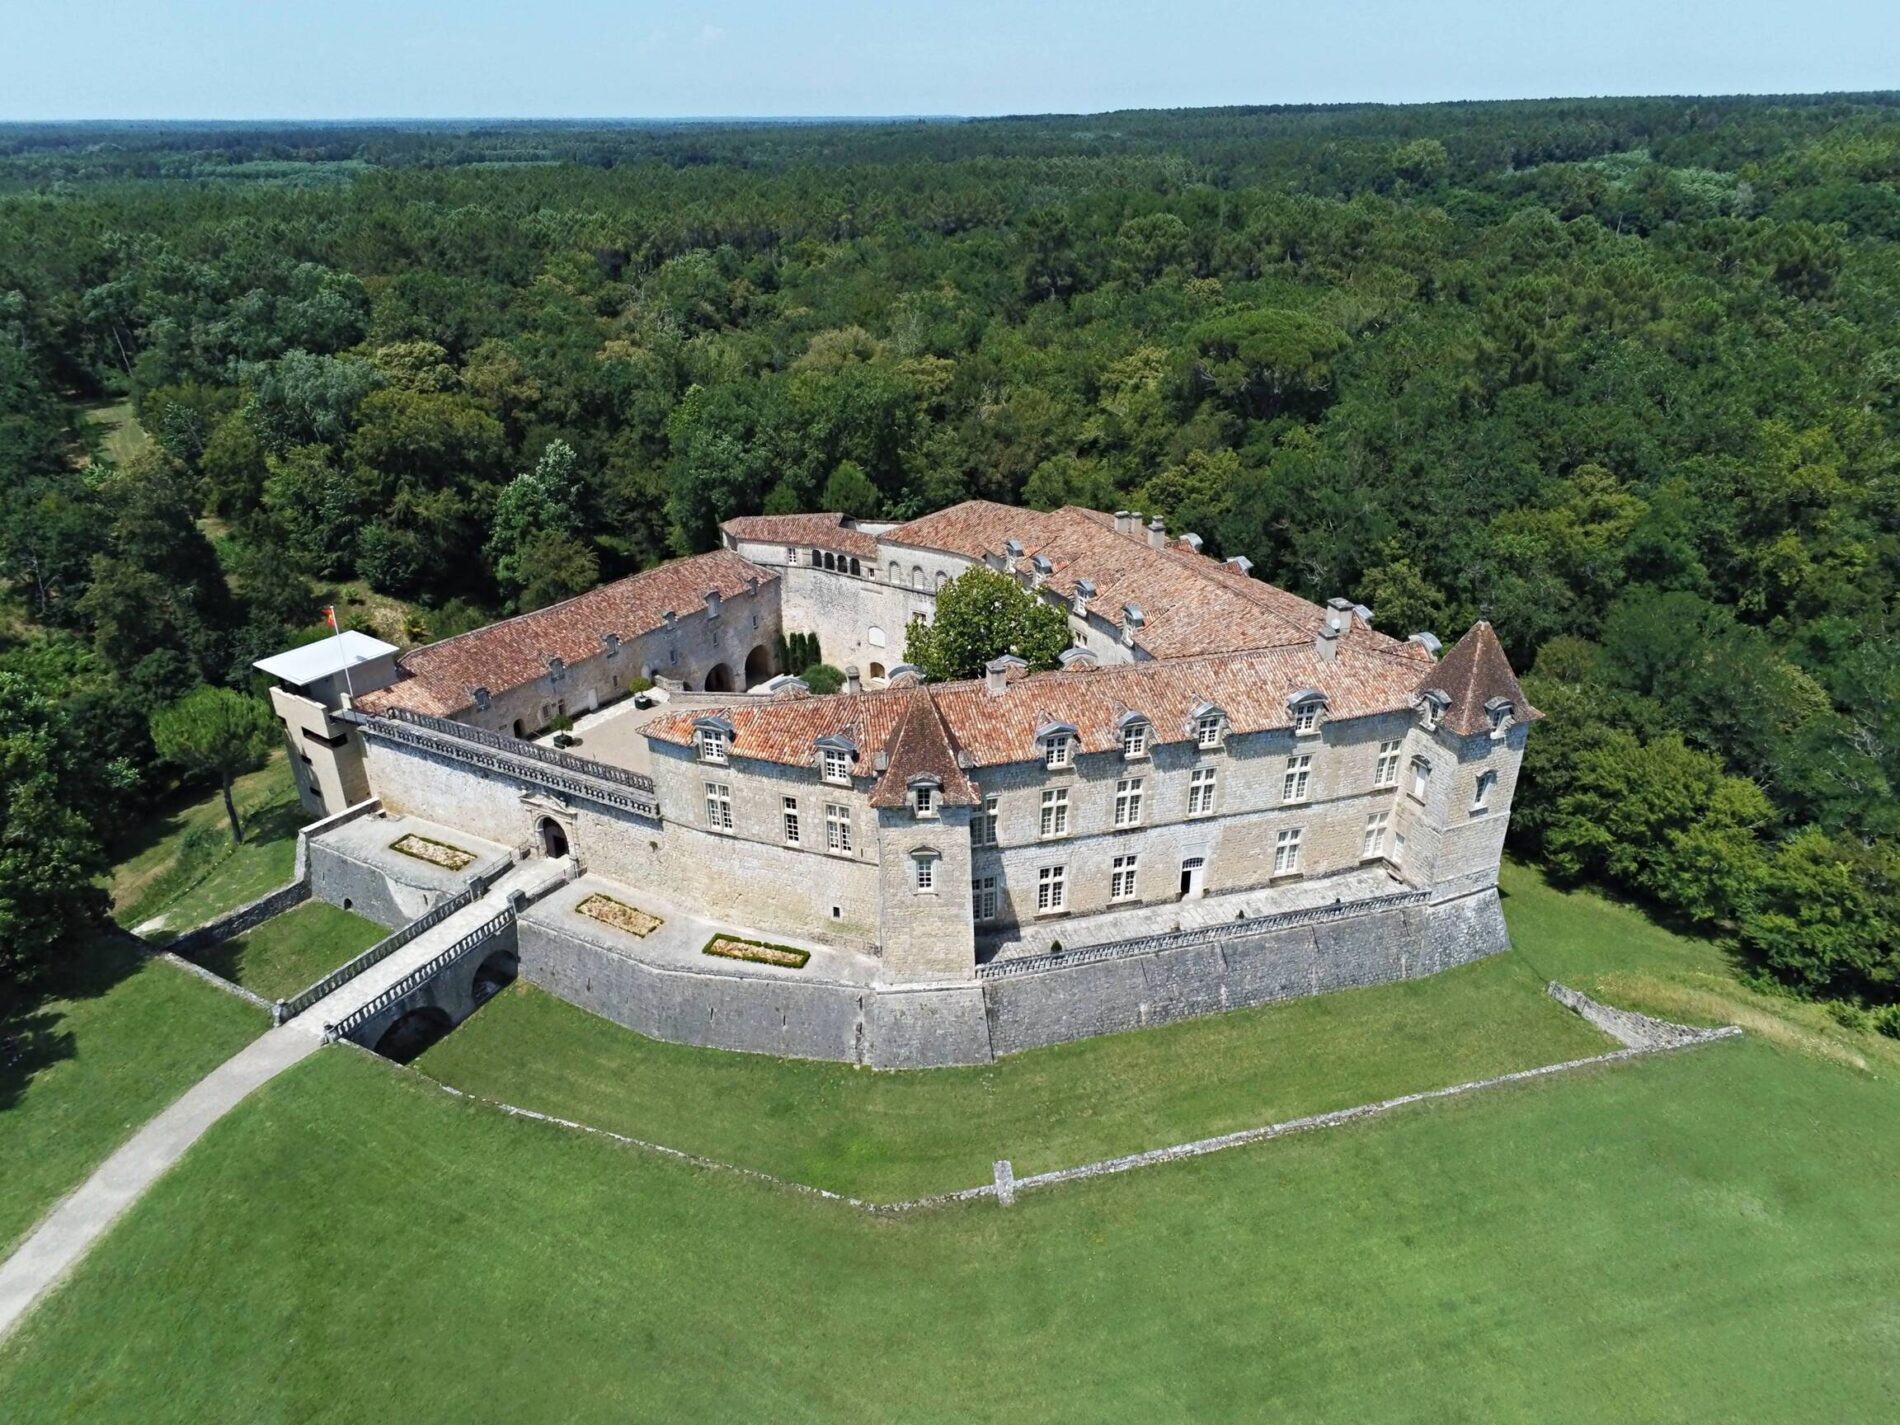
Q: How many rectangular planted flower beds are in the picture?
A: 3